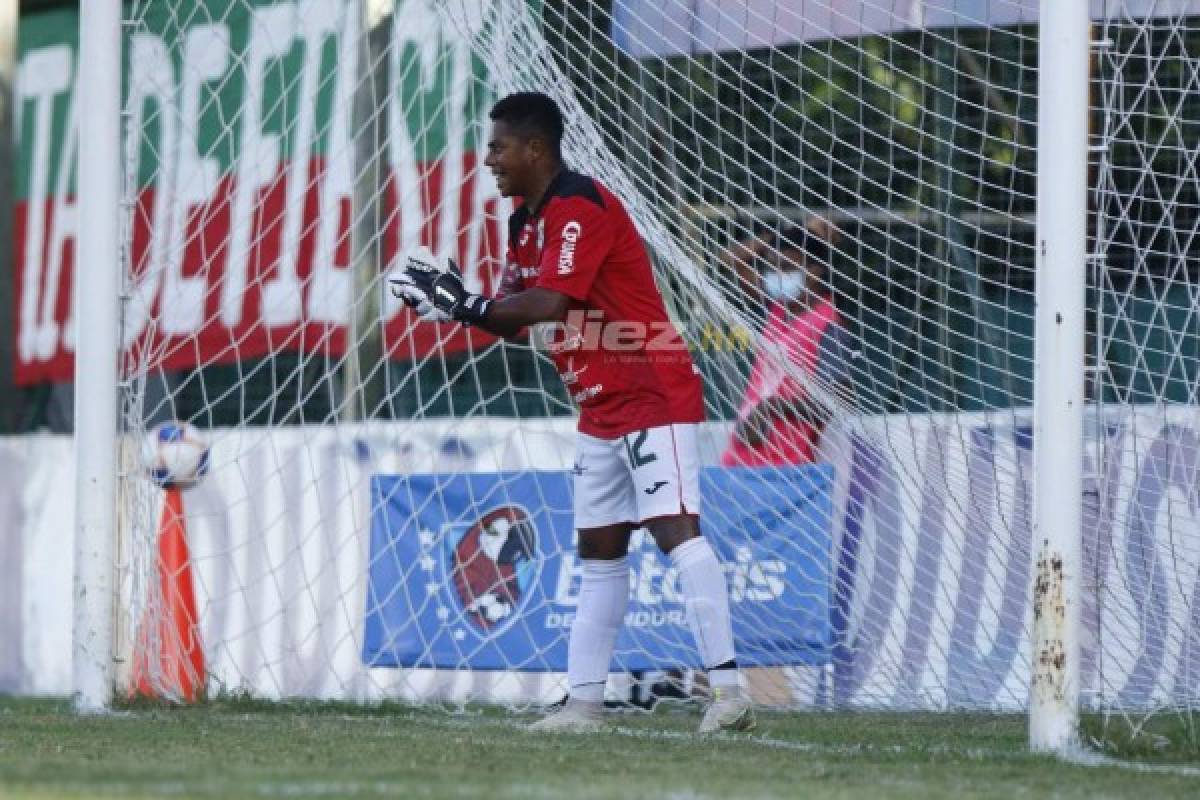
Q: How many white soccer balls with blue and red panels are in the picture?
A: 1